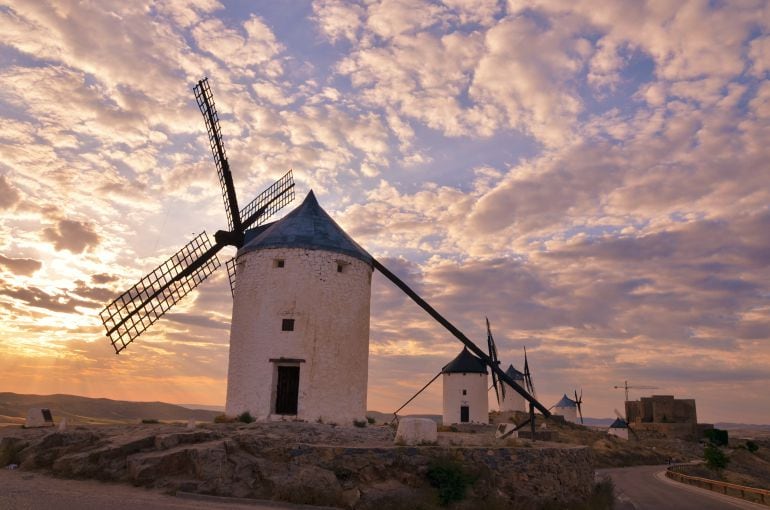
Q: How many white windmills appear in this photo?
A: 5